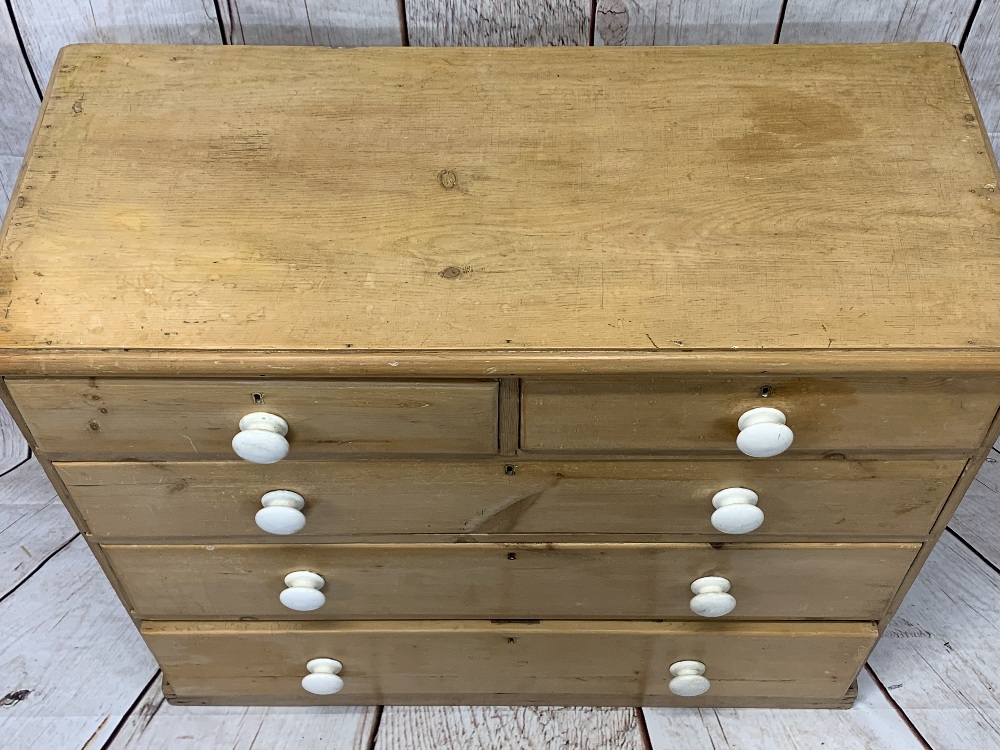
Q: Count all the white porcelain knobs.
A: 8